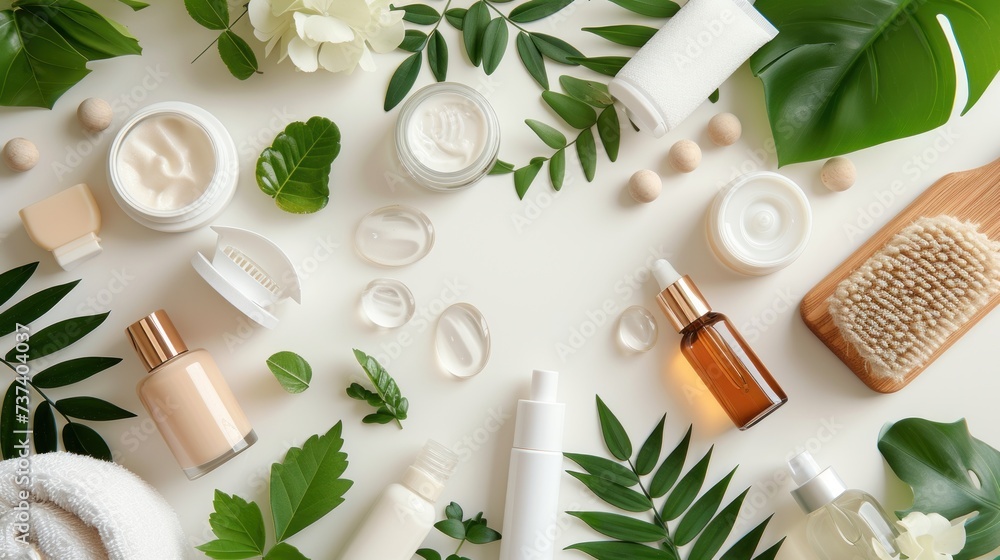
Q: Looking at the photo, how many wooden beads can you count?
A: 6